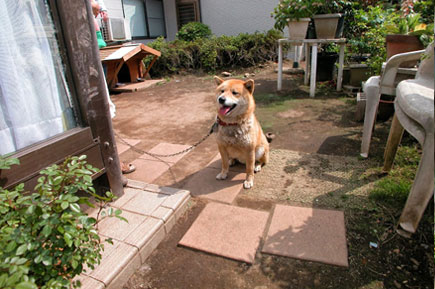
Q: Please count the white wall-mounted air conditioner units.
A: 1